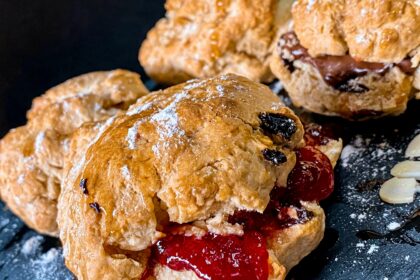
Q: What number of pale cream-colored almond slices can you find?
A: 3